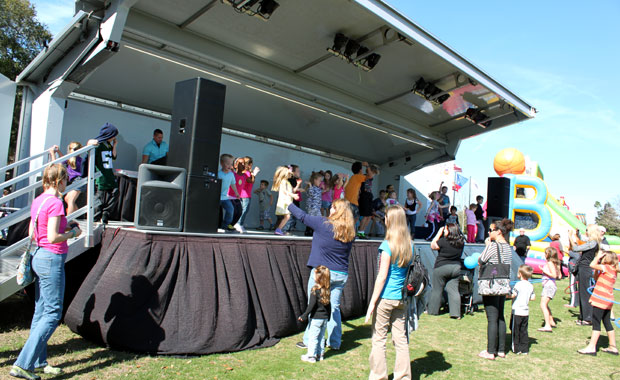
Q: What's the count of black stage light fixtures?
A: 4